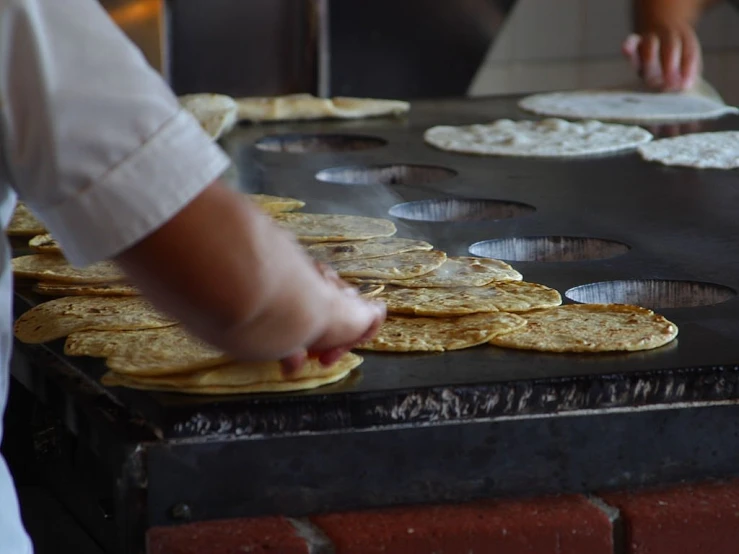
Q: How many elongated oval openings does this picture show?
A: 5